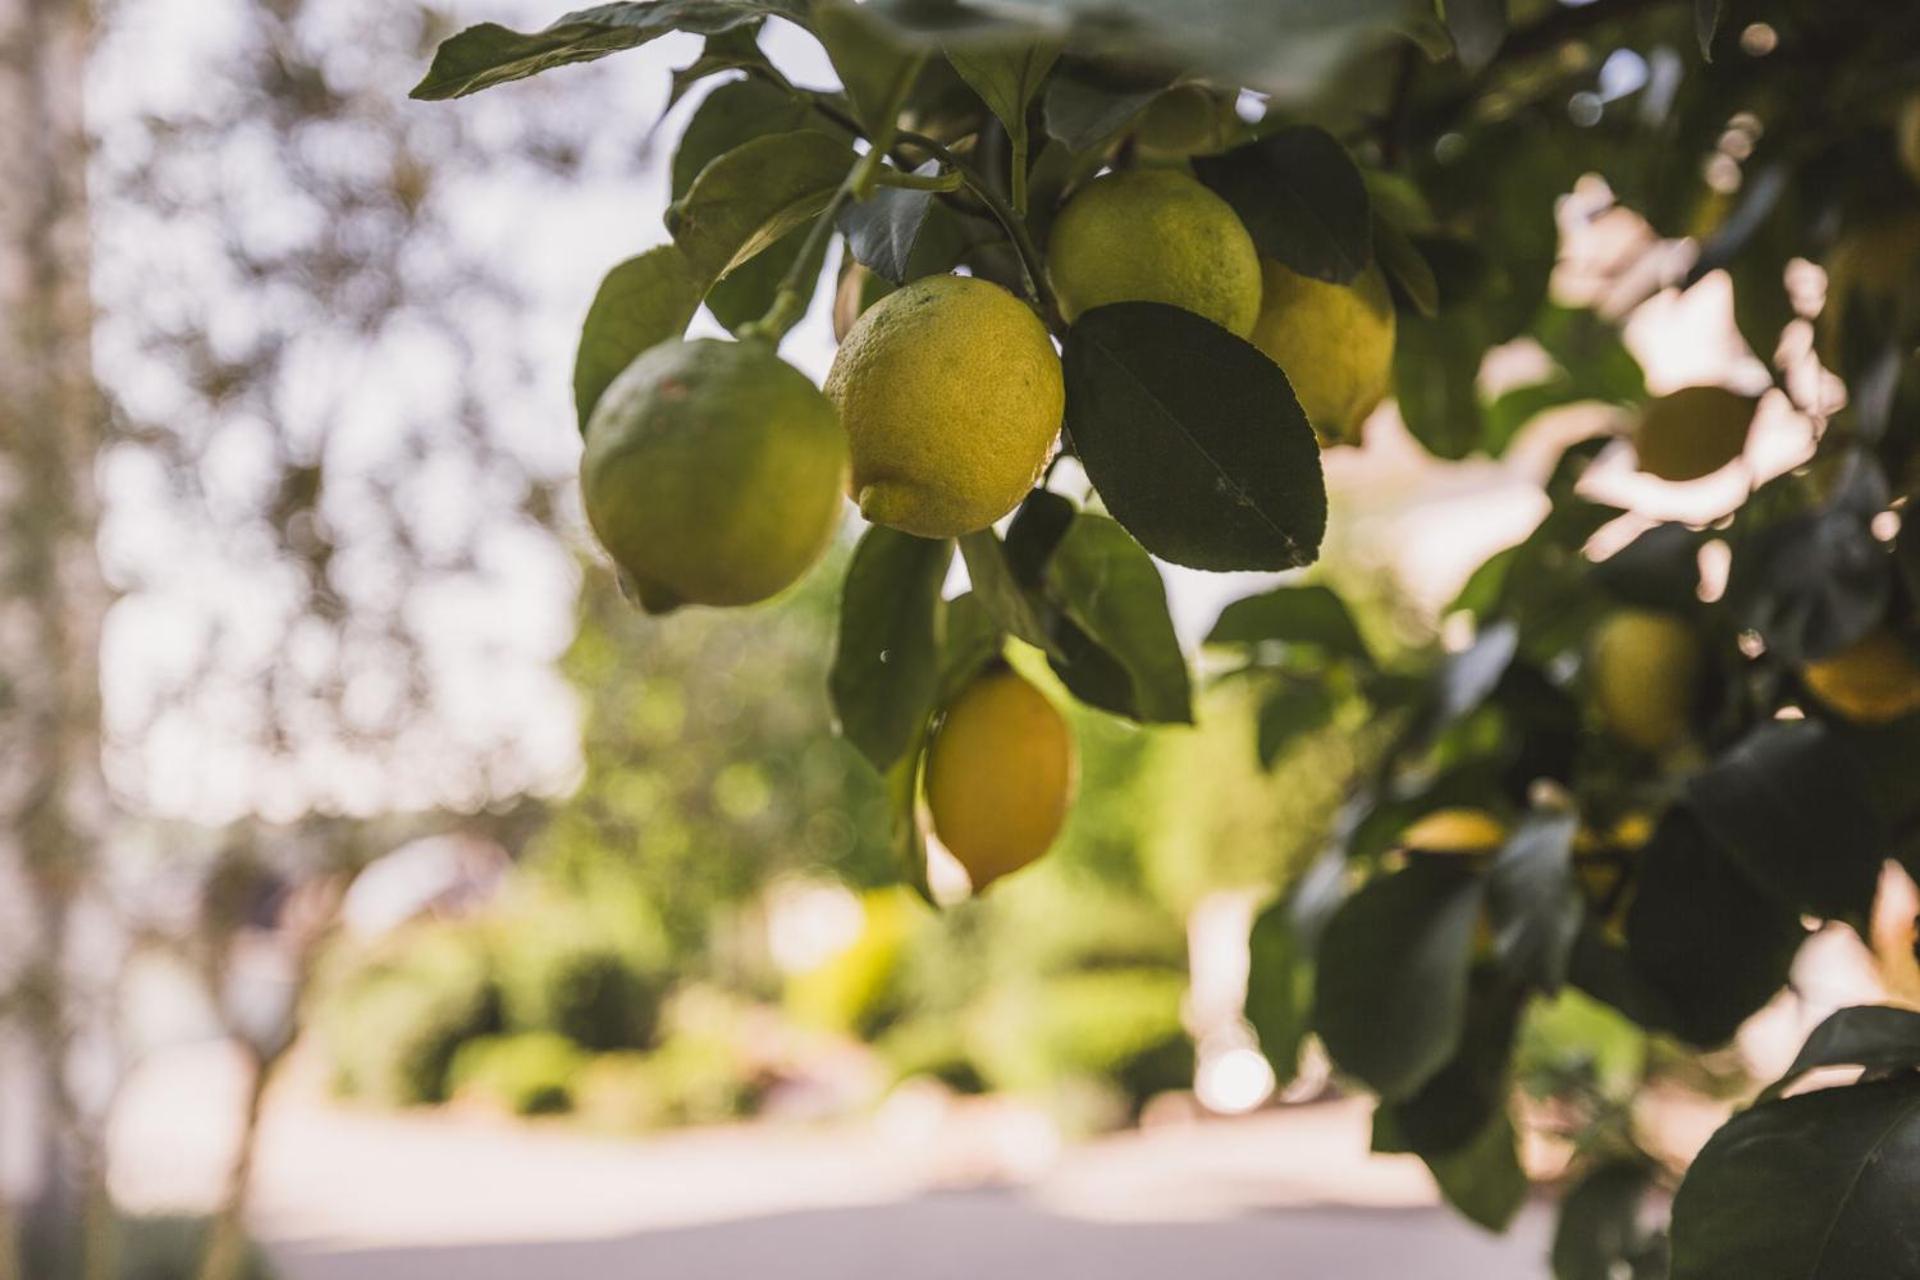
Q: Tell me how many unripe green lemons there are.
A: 2